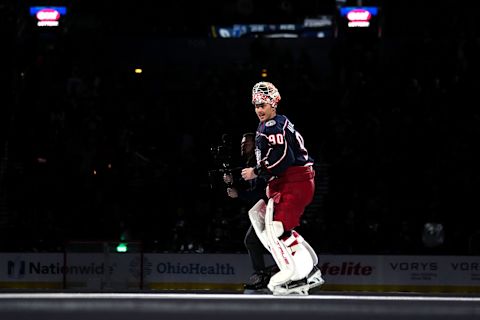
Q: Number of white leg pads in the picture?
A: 2